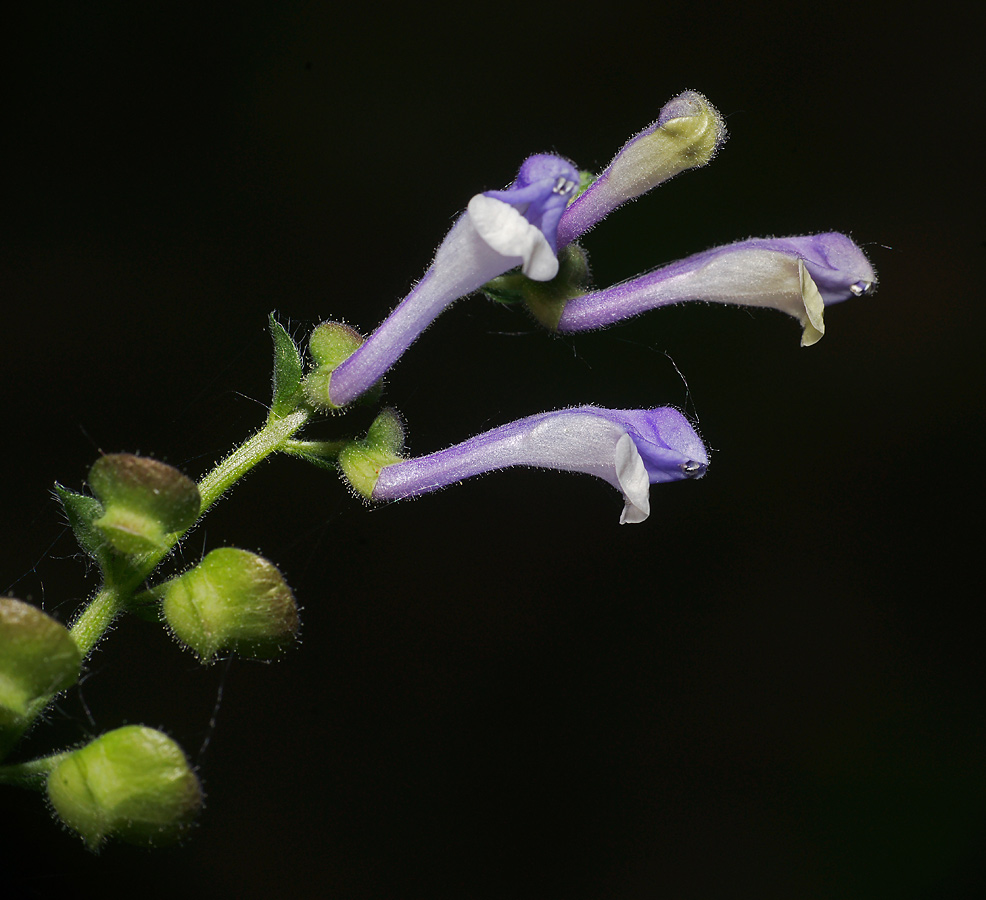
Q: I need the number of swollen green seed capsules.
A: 4